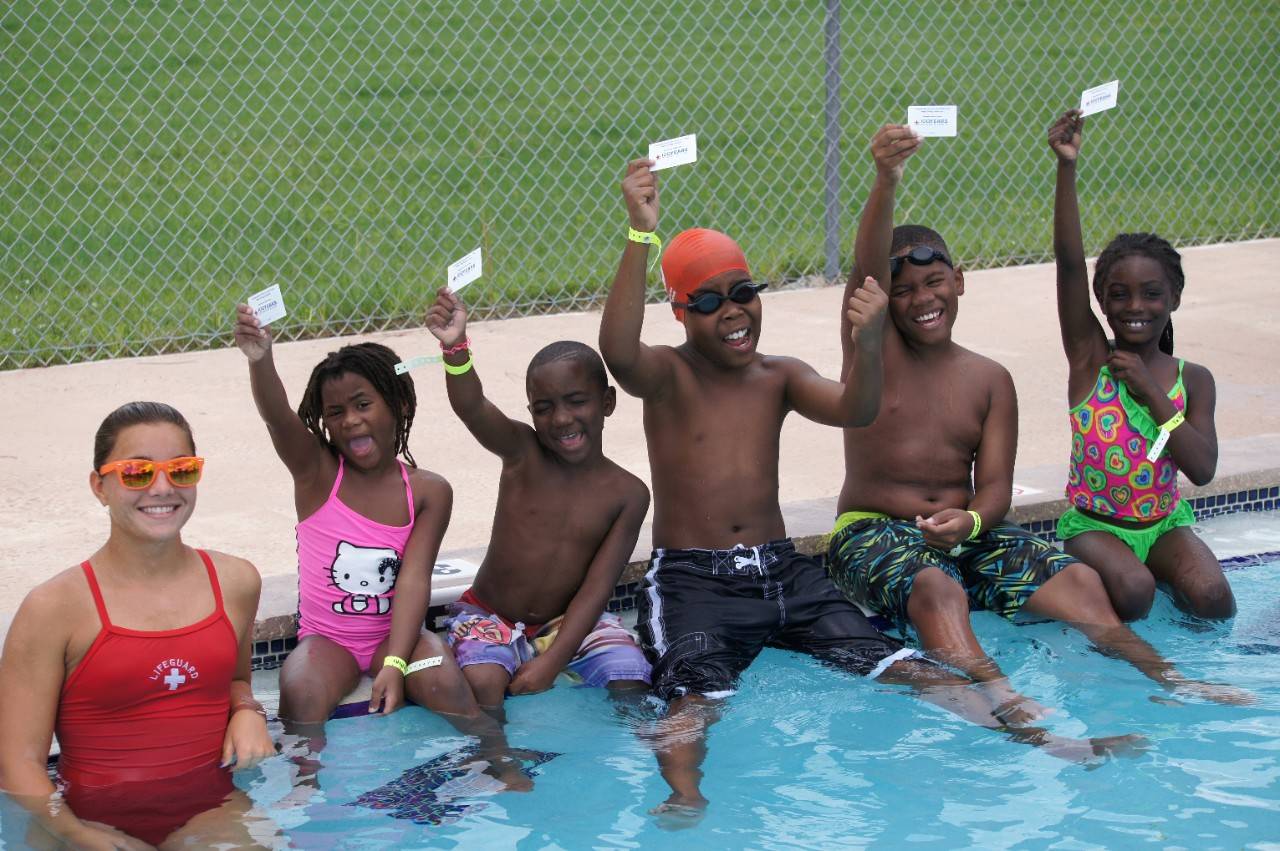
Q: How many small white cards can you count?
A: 5